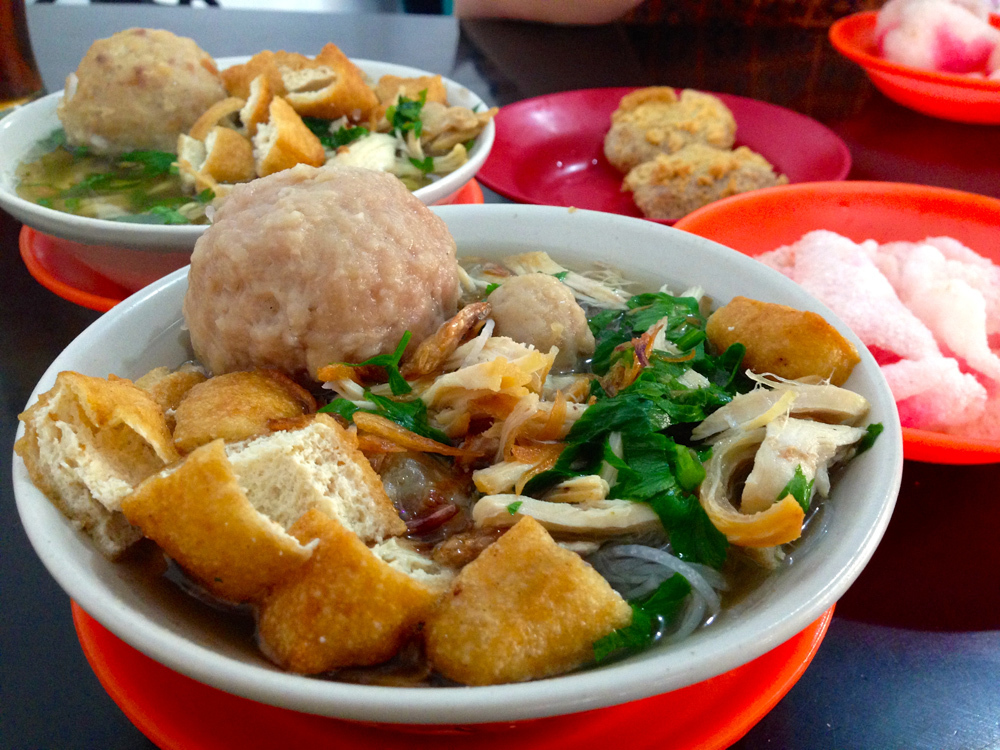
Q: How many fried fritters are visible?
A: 2